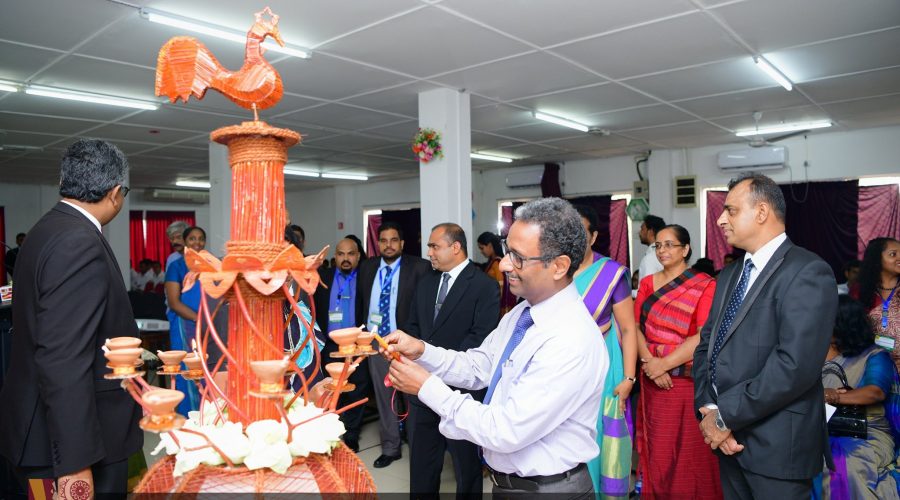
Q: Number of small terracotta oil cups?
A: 9